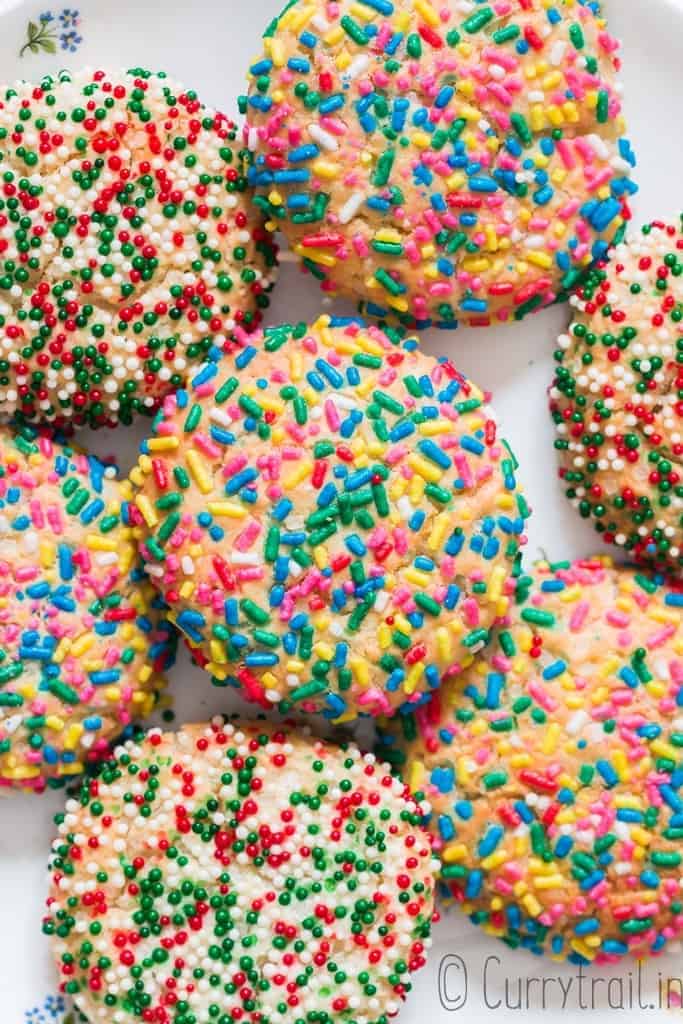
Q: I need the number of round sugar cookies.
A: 7